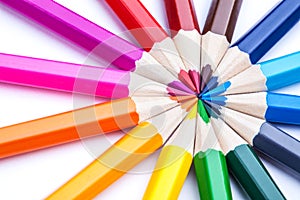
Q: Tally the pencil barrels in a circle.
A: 14